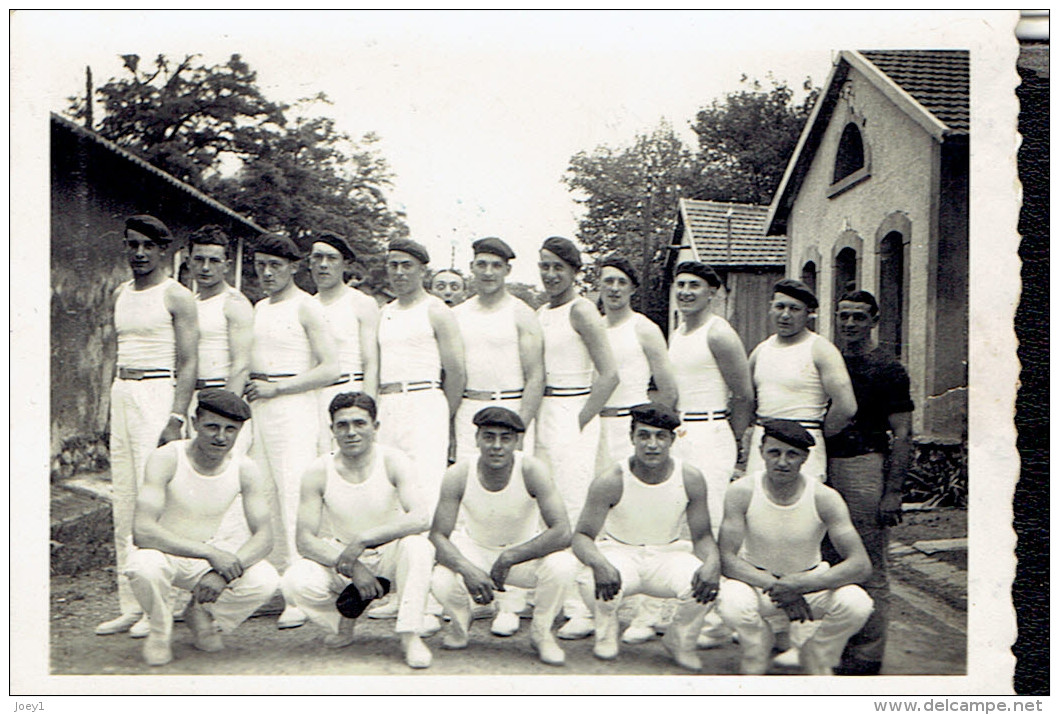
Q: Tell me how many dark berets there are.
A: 14